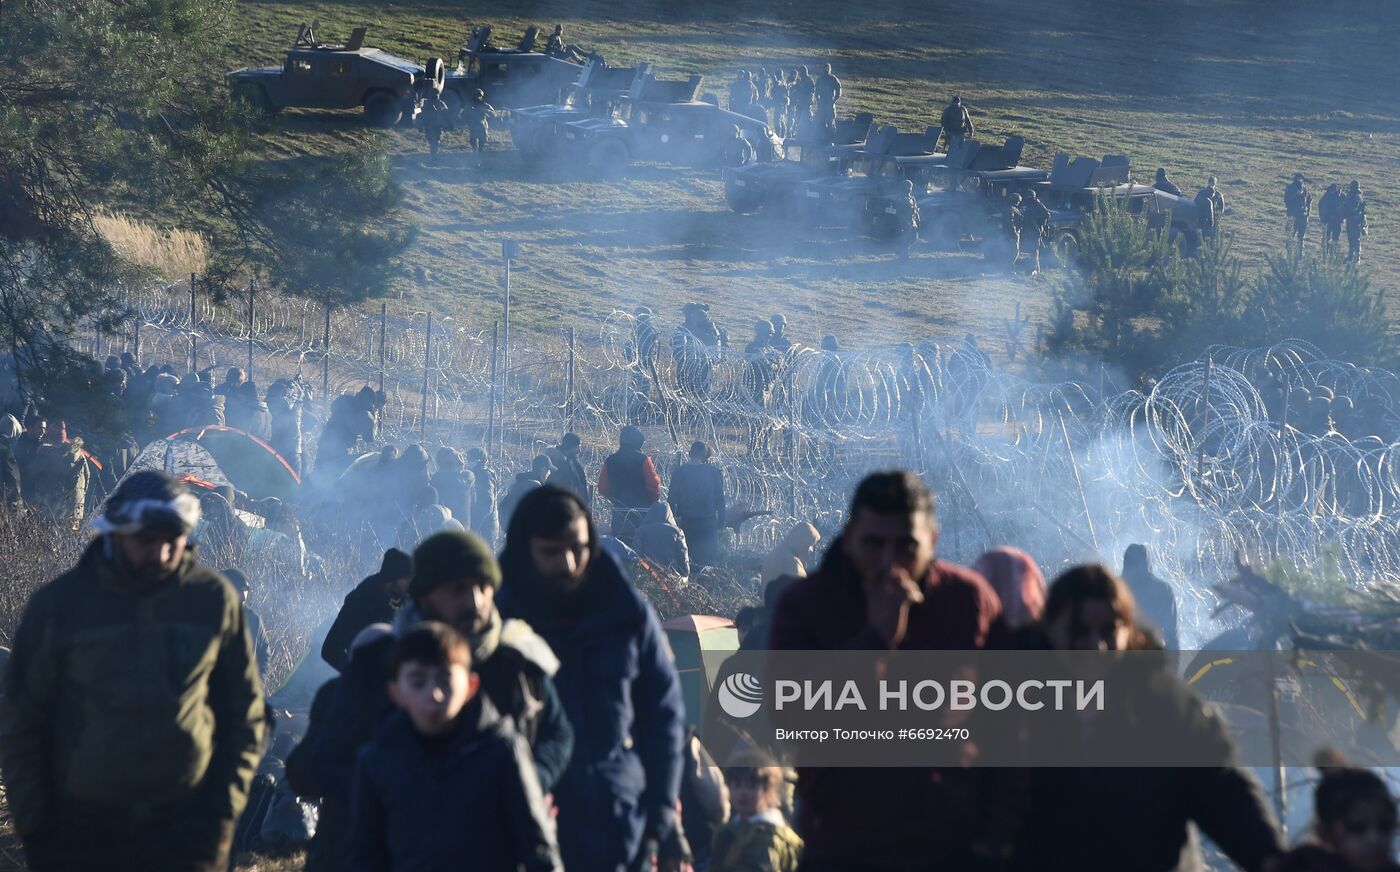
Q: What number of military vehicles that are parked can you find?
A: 8